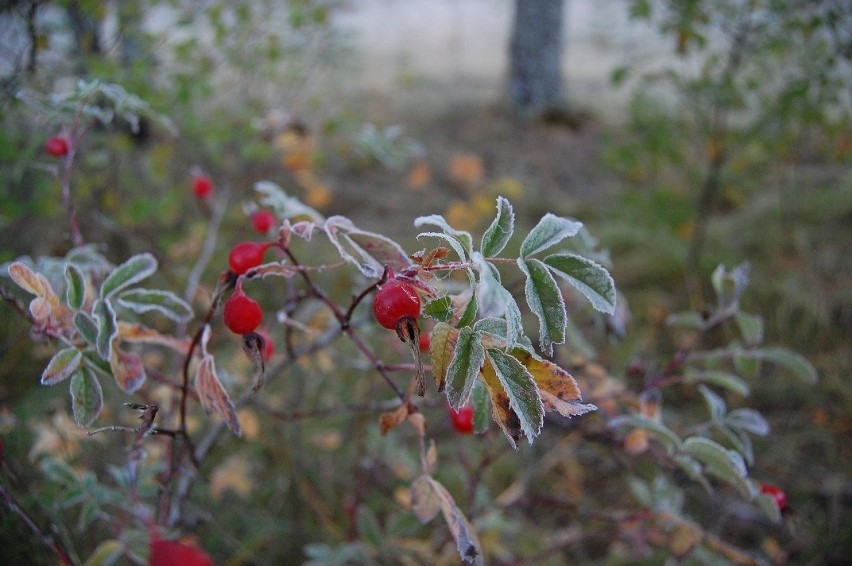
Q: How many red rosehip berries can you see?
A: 11